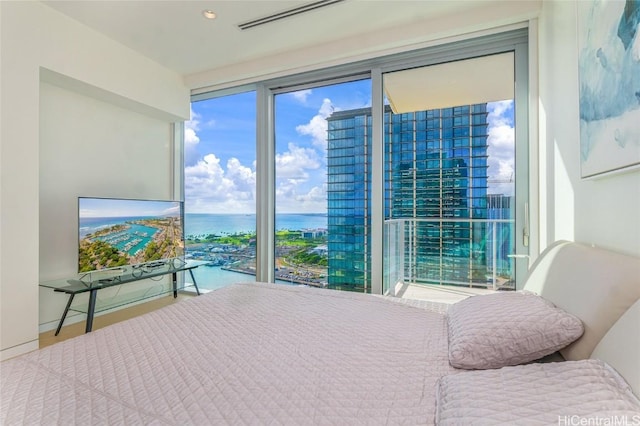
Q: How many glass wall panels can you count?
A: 3